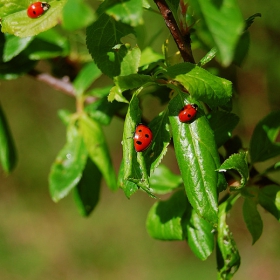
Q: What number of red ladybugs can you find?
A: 3